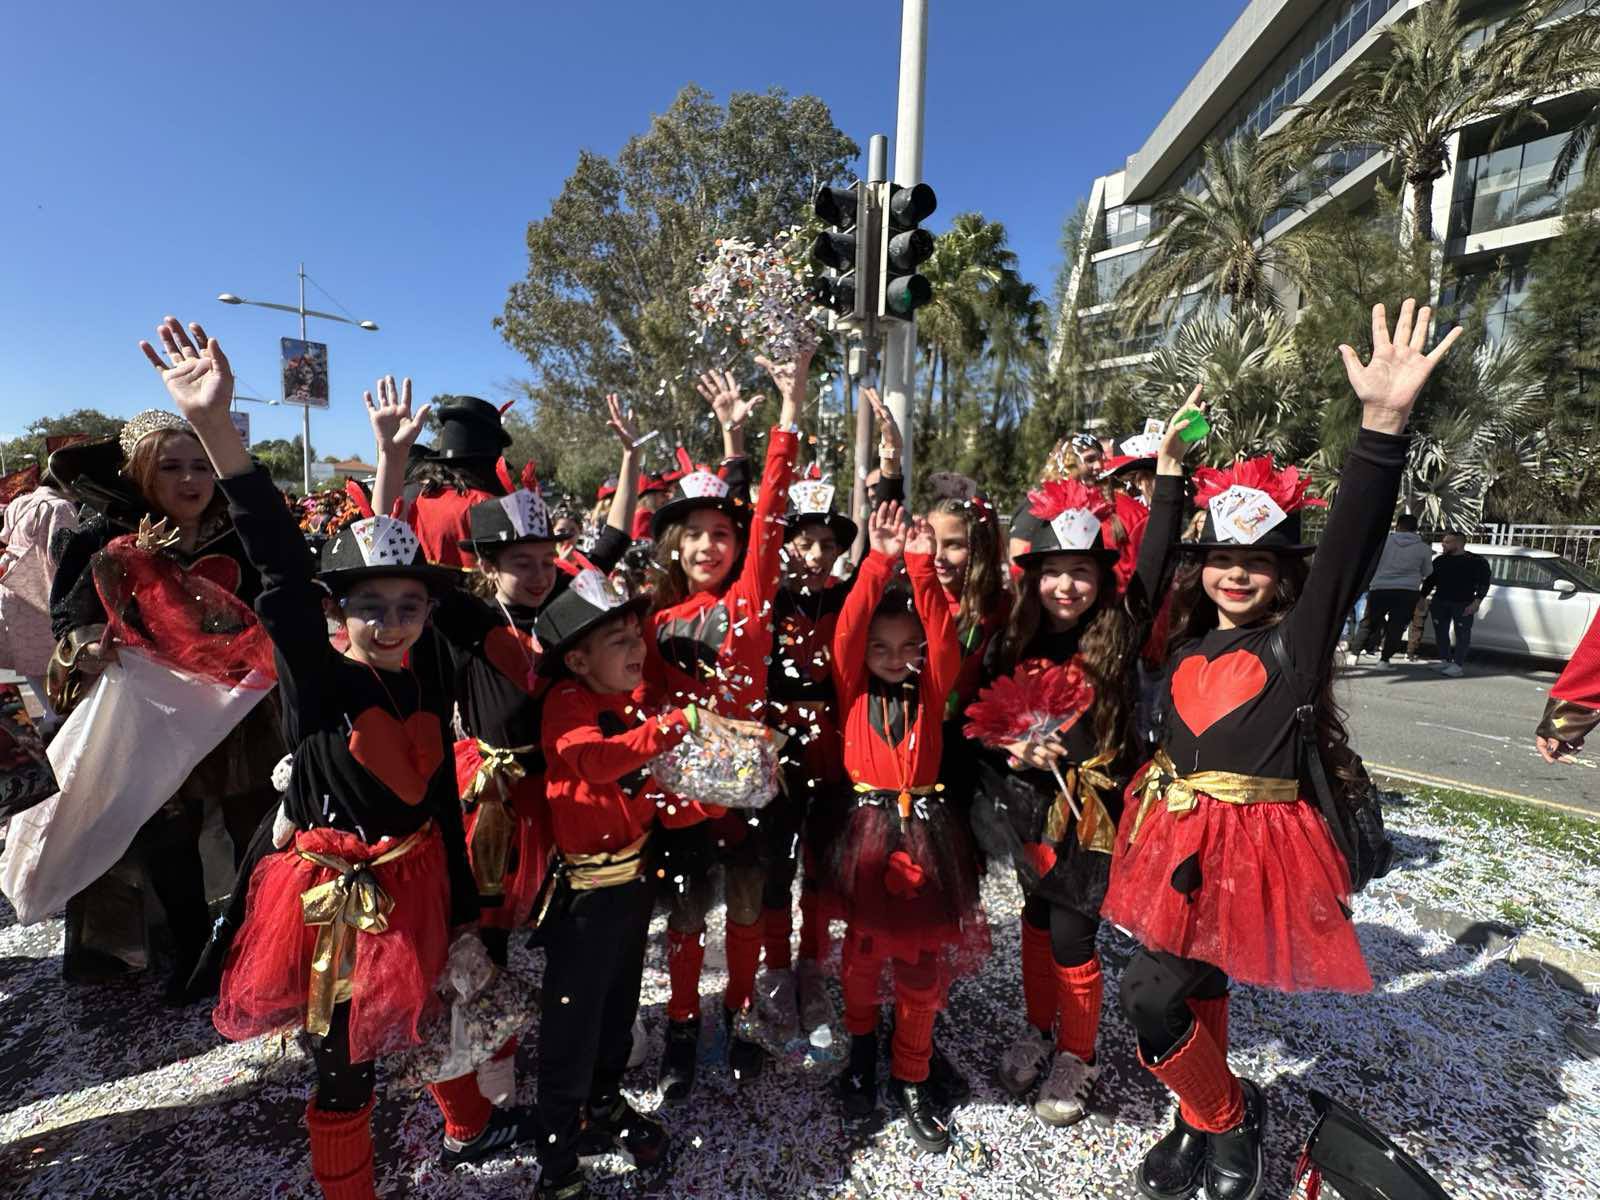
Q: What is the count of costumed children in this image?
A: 9